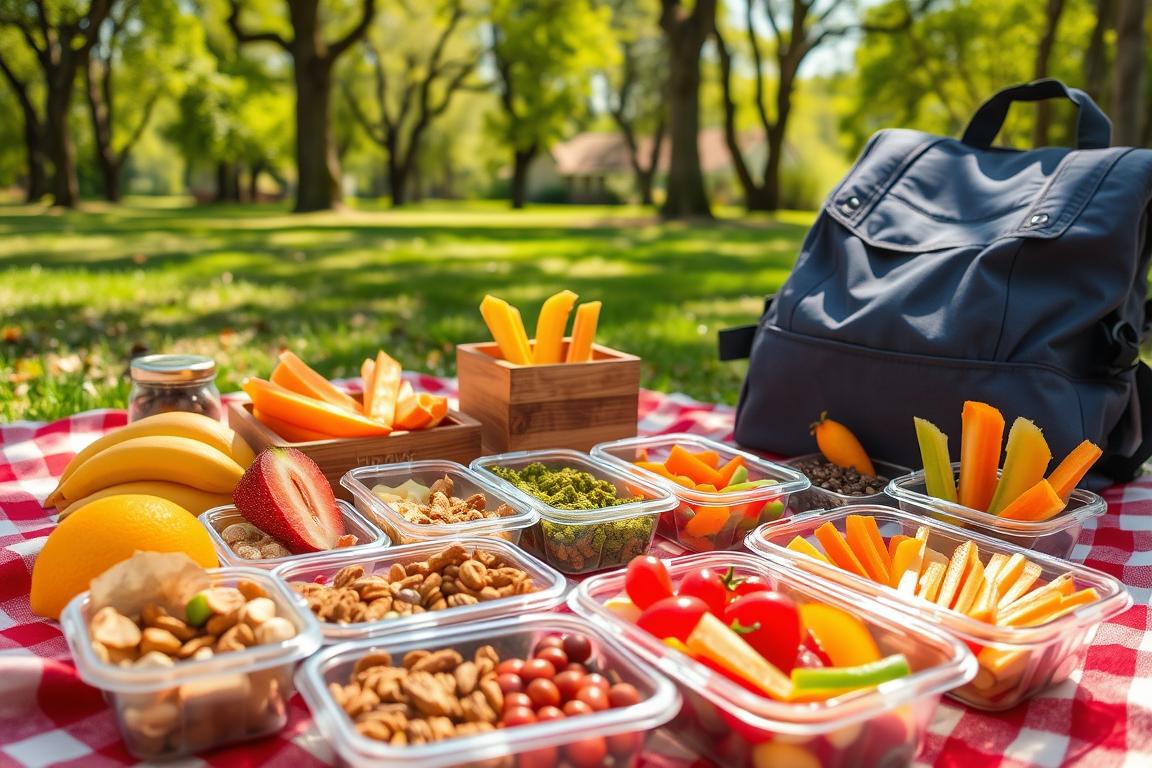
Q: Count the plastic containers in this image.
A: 11